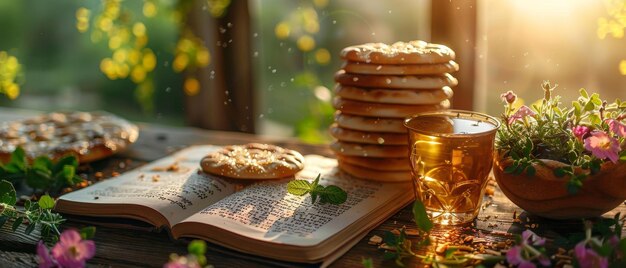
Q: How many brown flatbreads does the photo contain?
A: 12